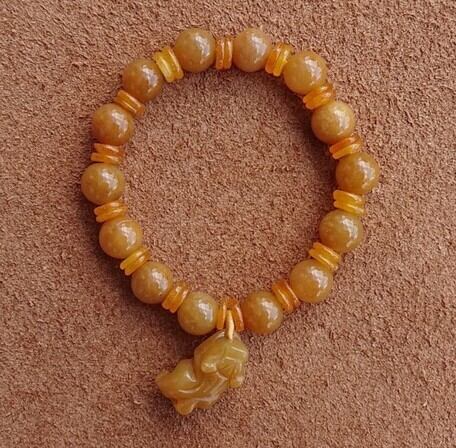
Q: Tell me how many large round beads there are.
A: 14